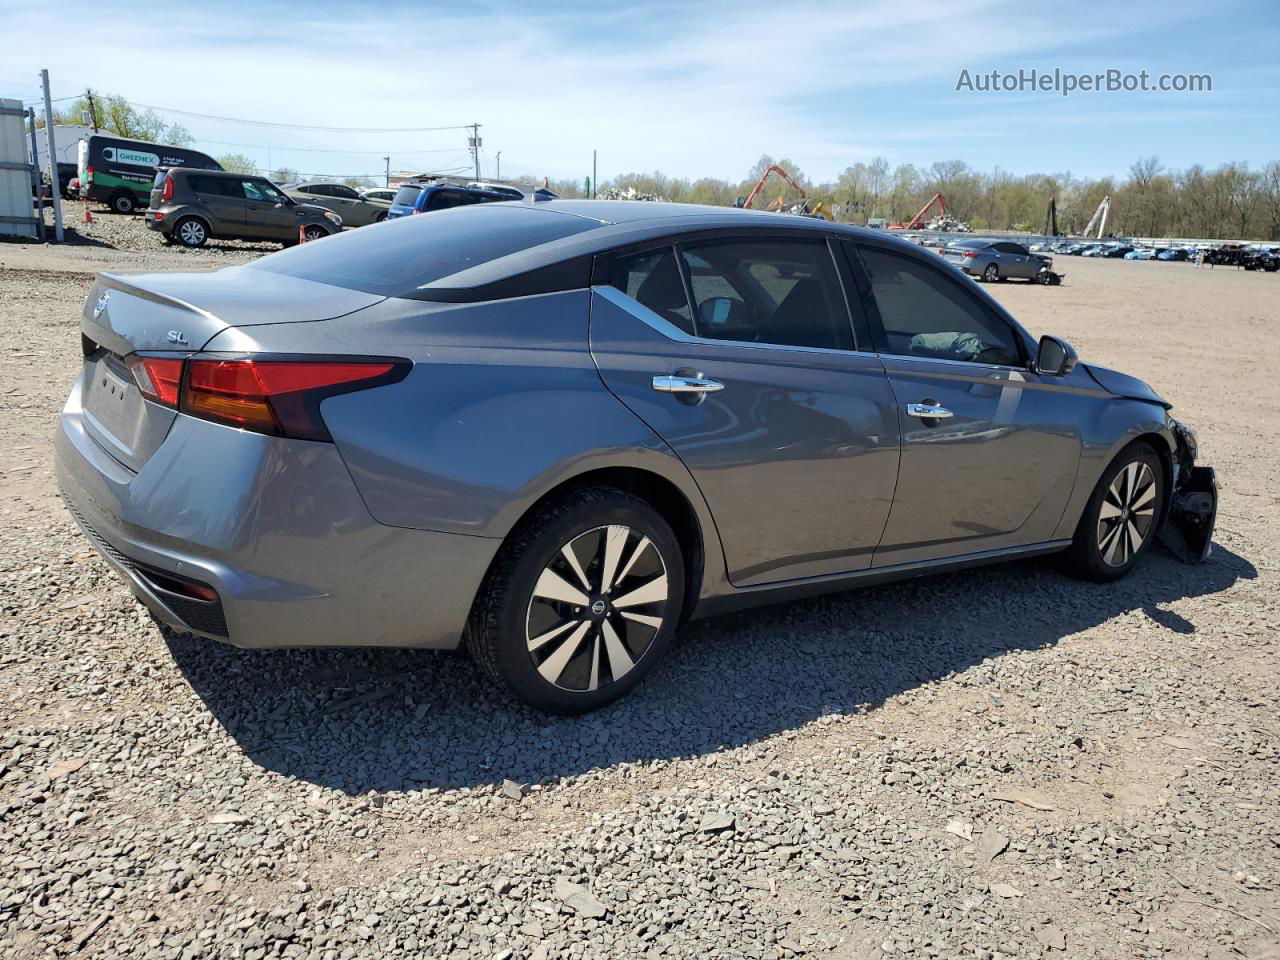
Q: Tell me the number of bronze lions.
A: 0